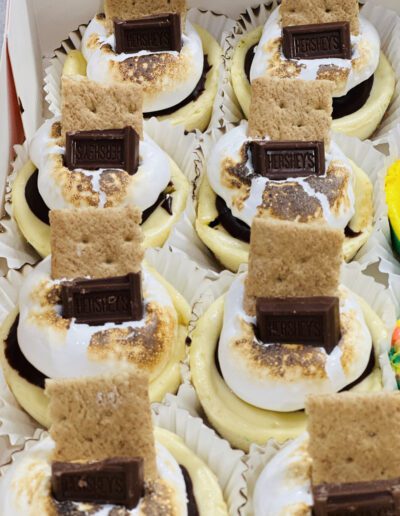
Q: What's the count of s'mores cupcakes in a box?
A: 8